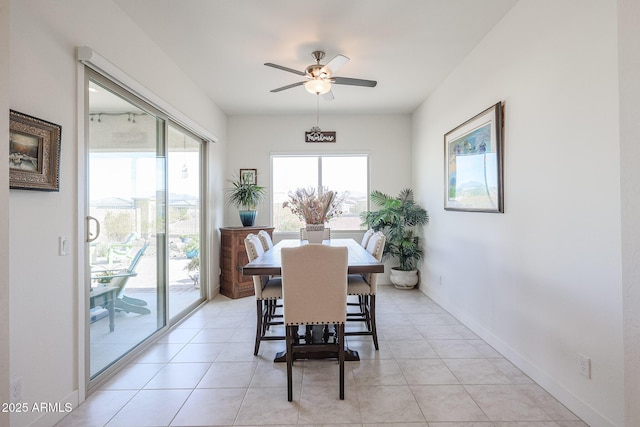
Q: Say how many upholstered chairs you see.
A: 6